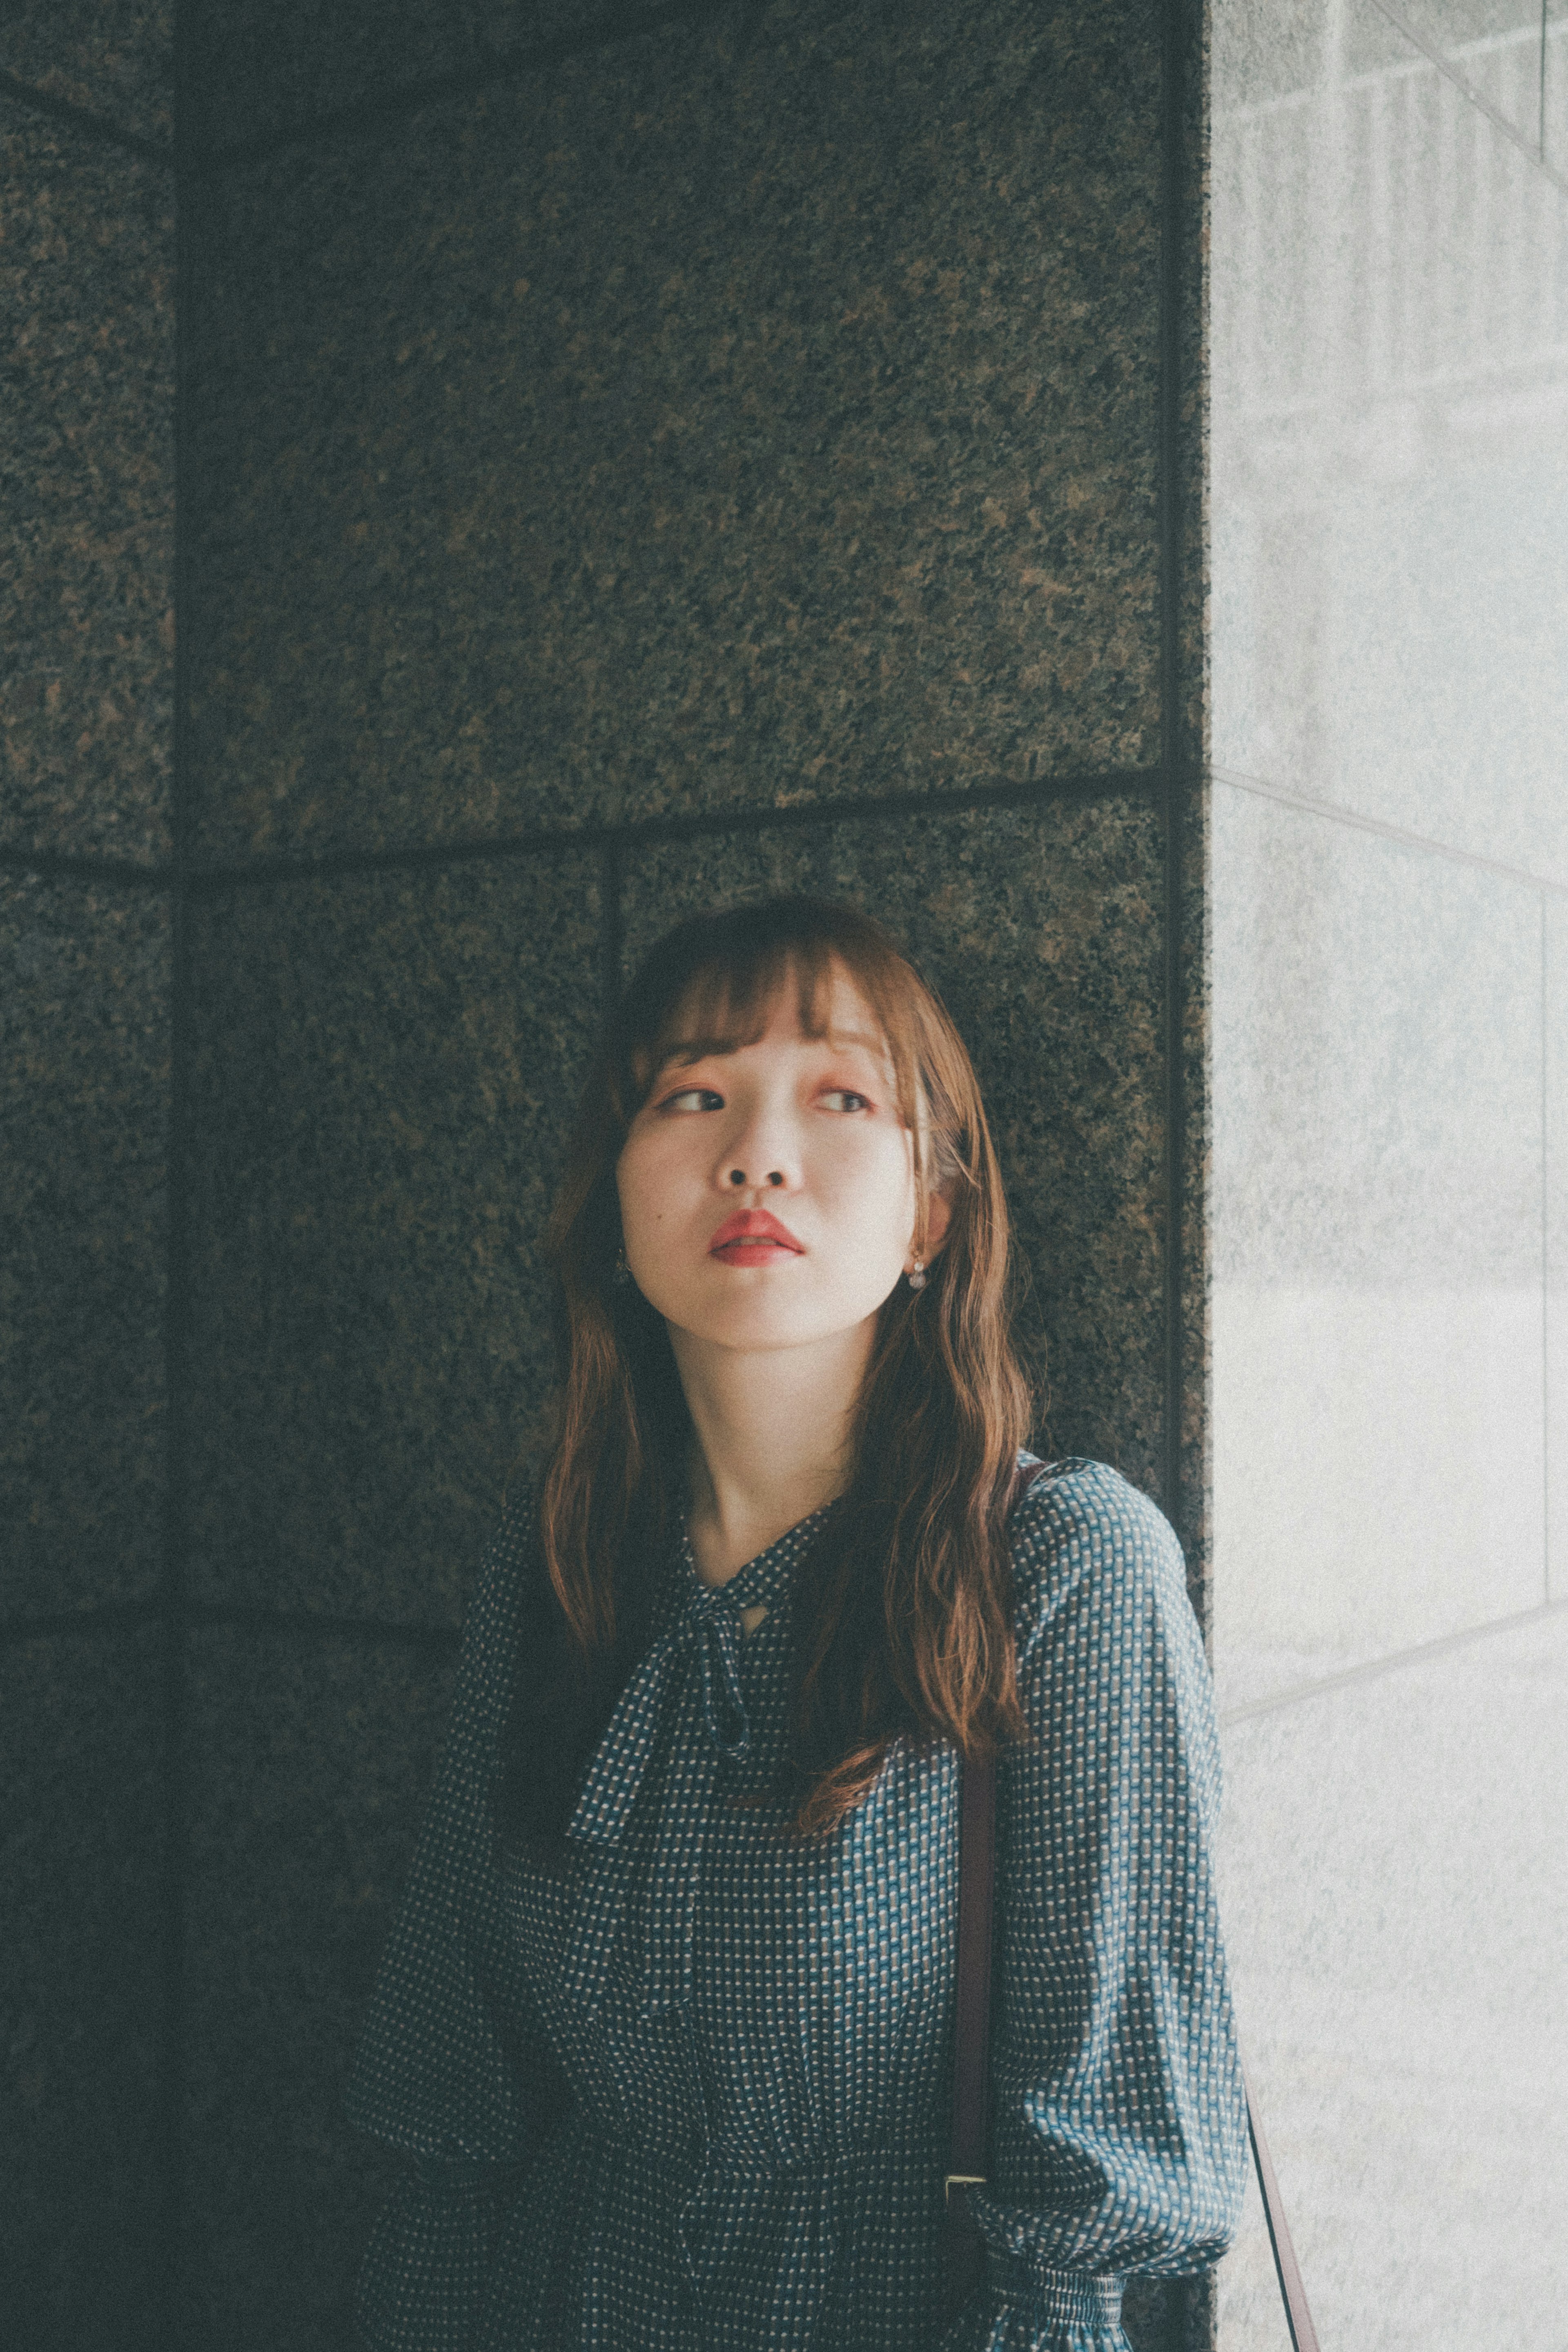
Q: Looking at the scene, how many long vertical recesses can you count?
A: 2